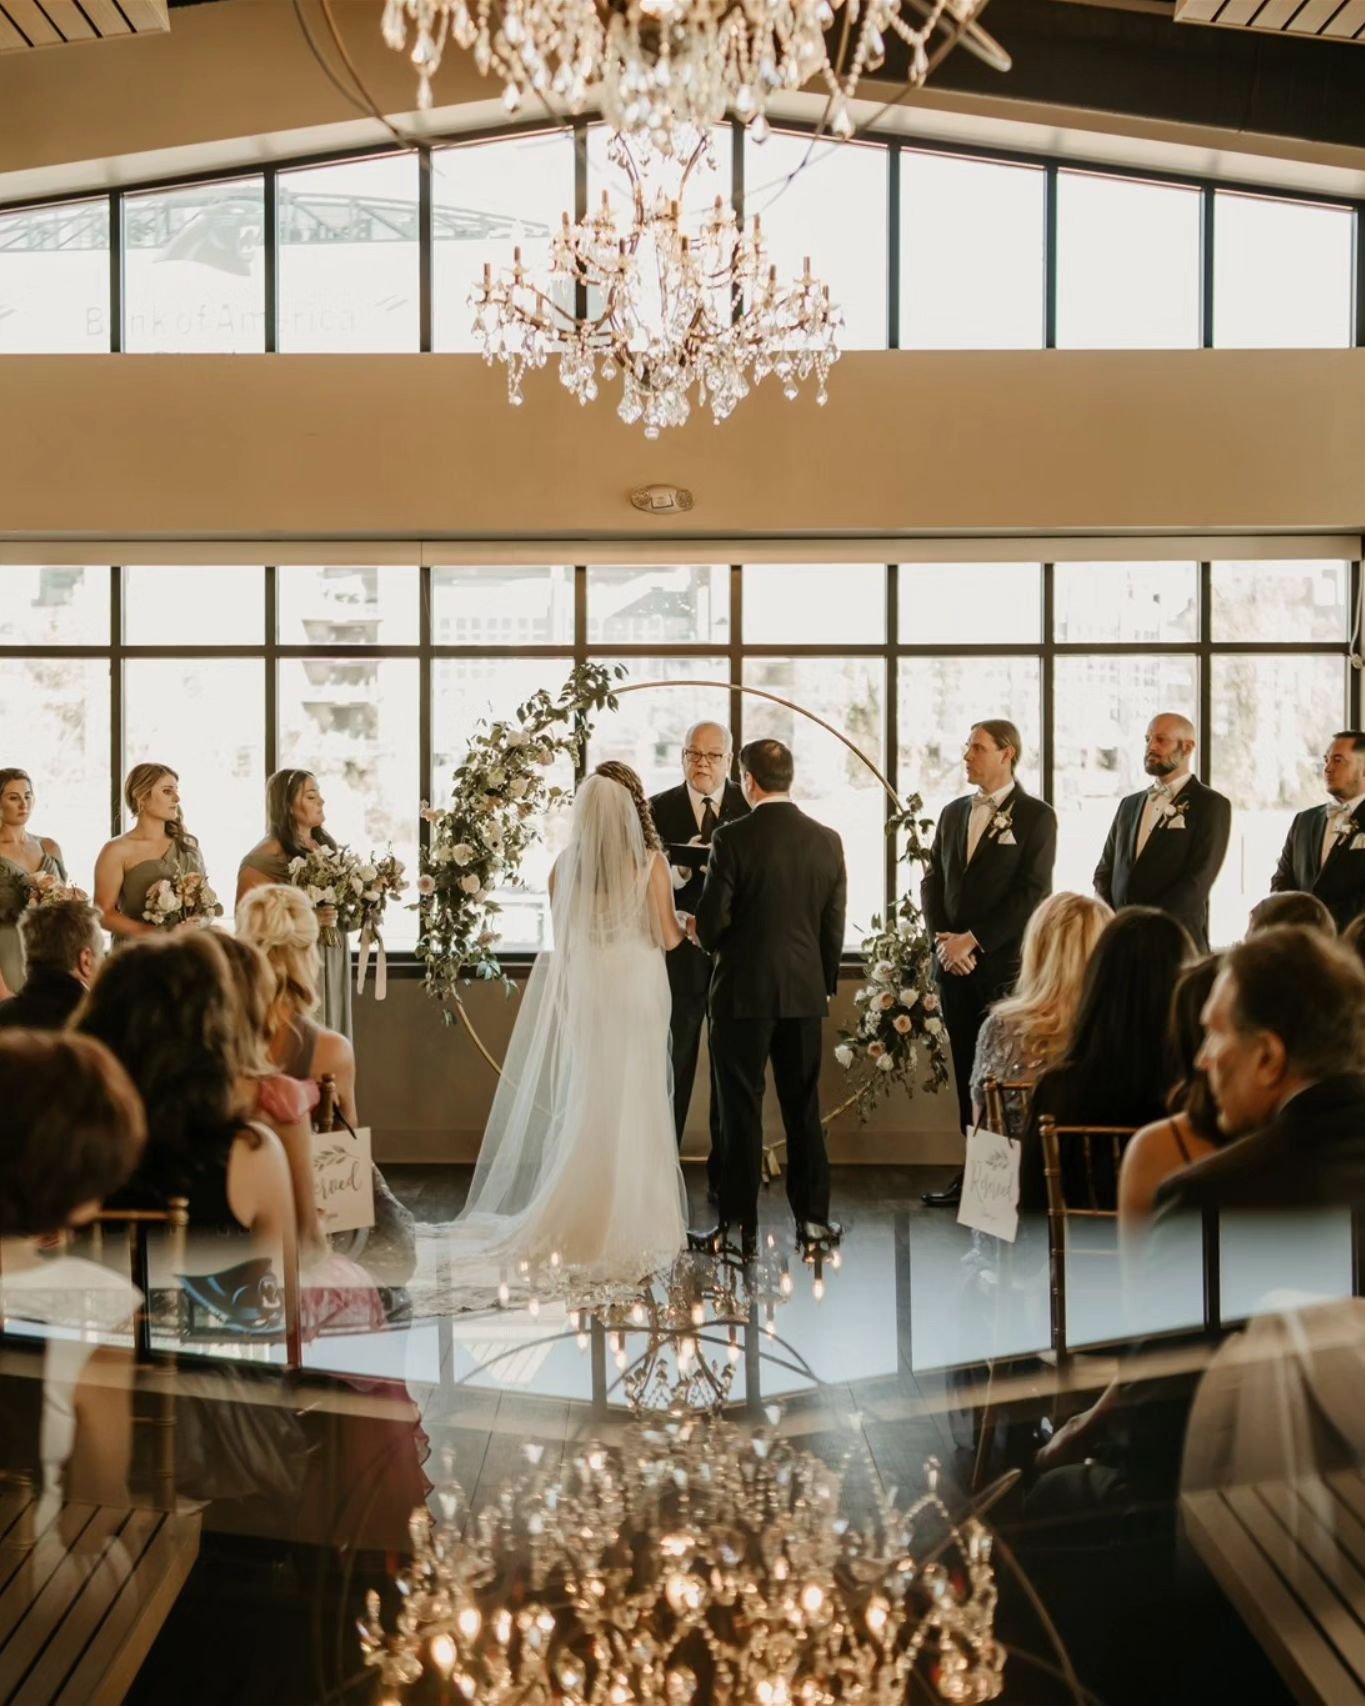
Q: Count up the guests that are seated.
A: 11